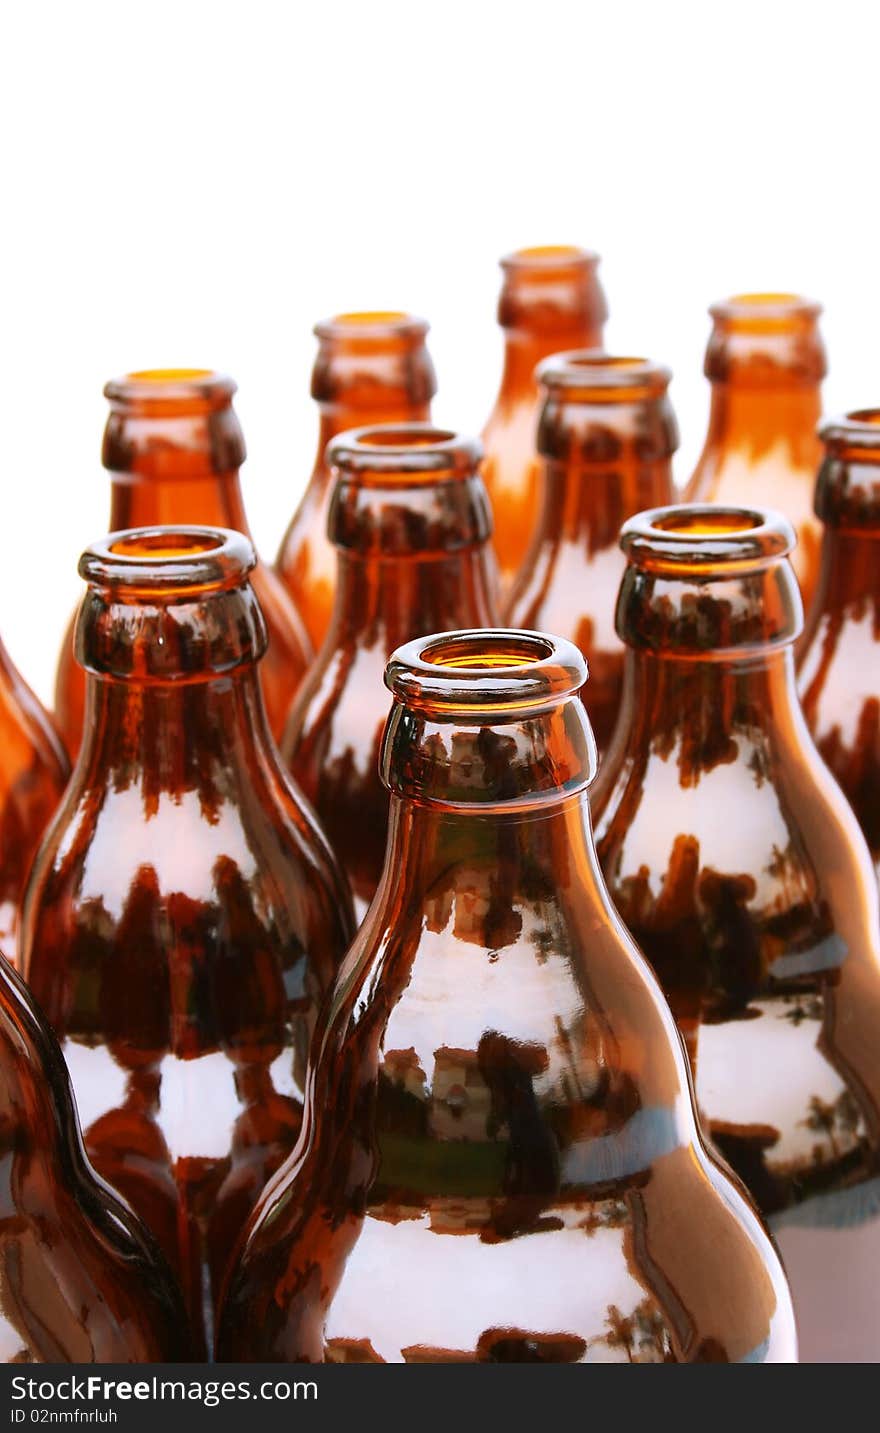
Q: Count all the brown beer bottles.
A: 12